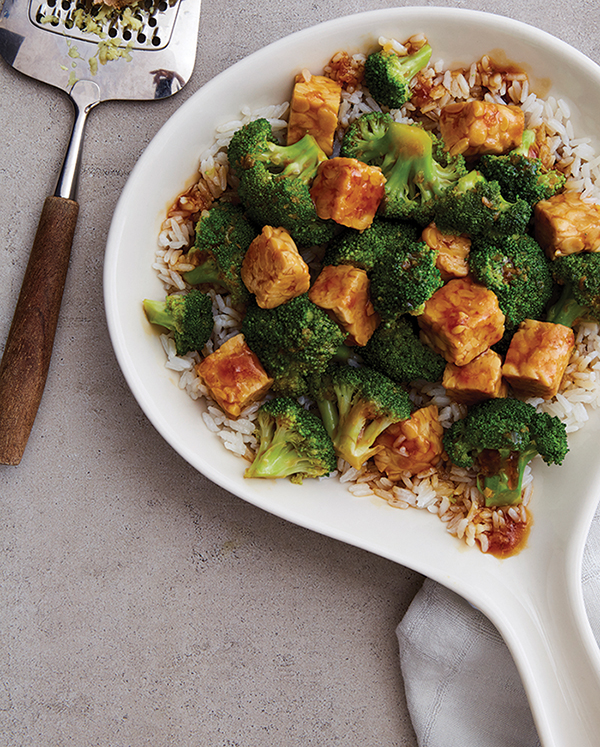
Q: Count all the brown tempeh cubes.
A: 12